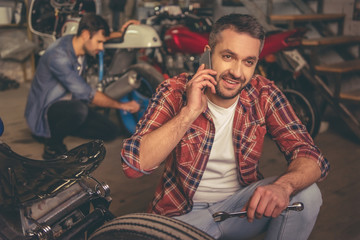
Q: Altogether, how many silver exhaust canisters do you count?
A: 1